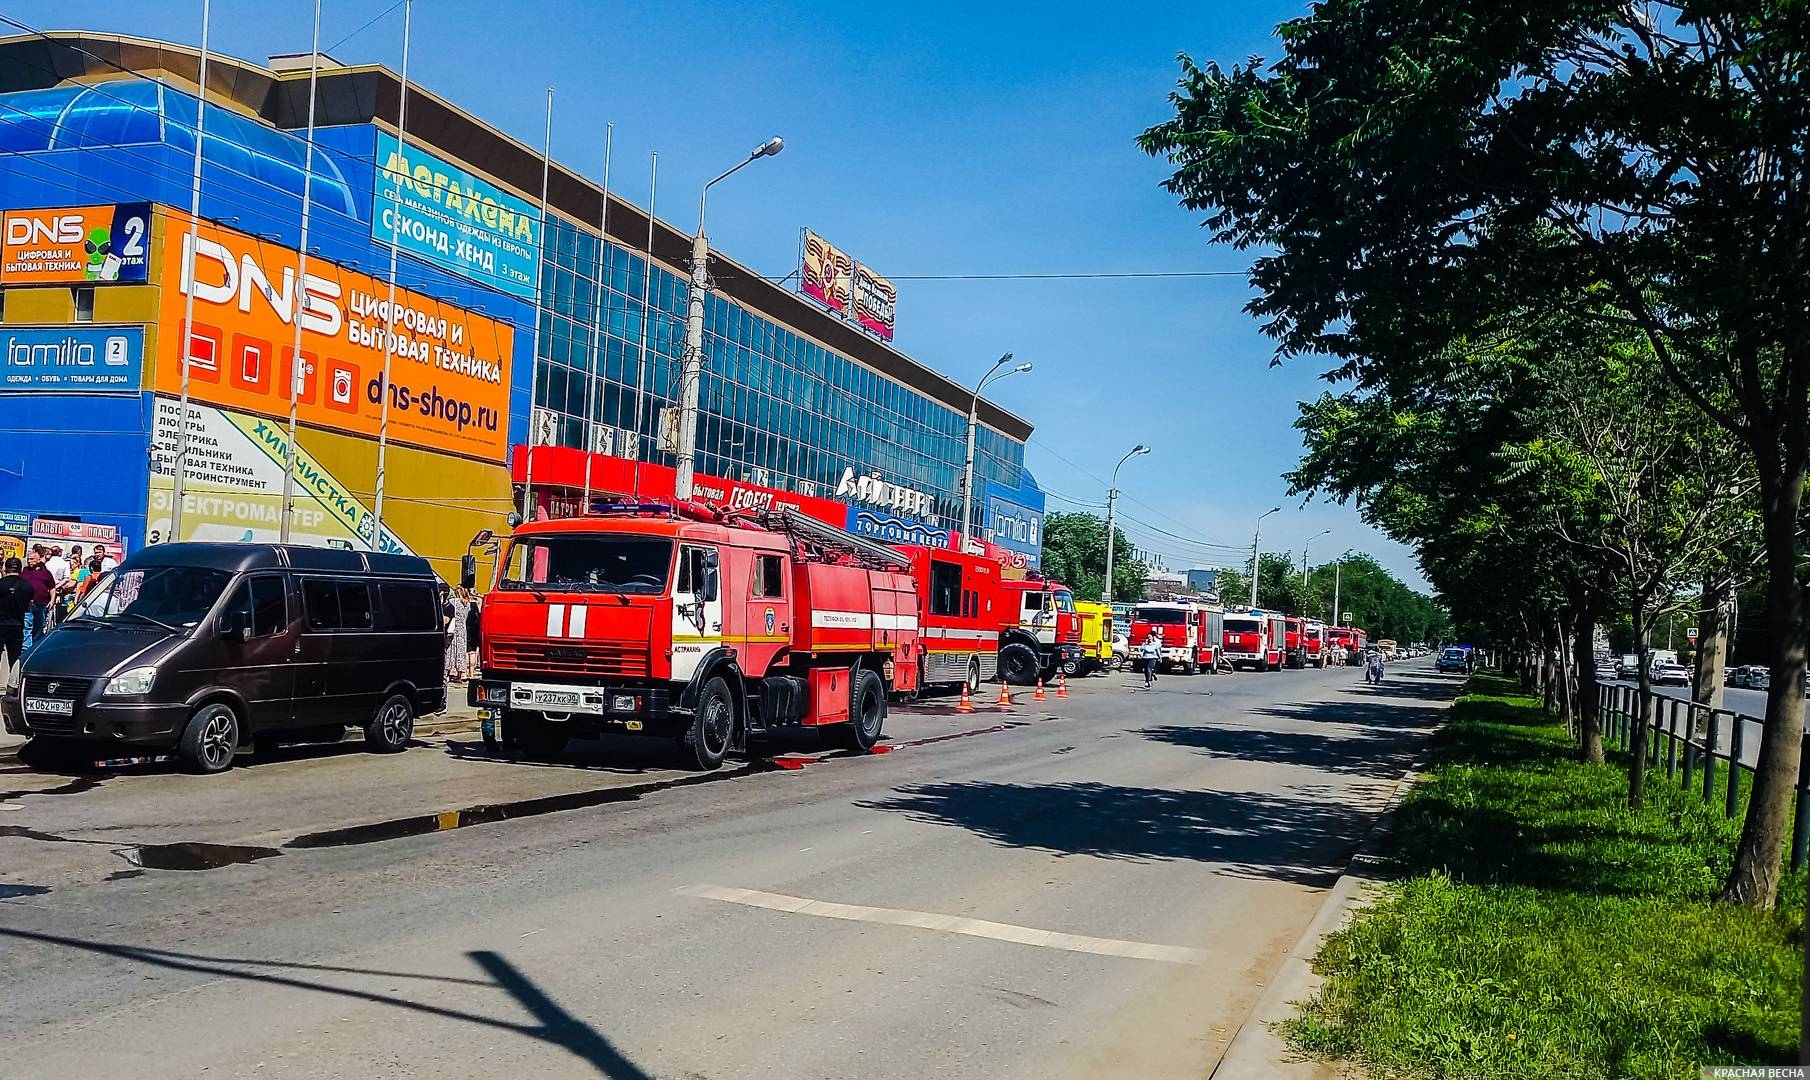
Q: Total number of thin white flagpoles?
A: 6